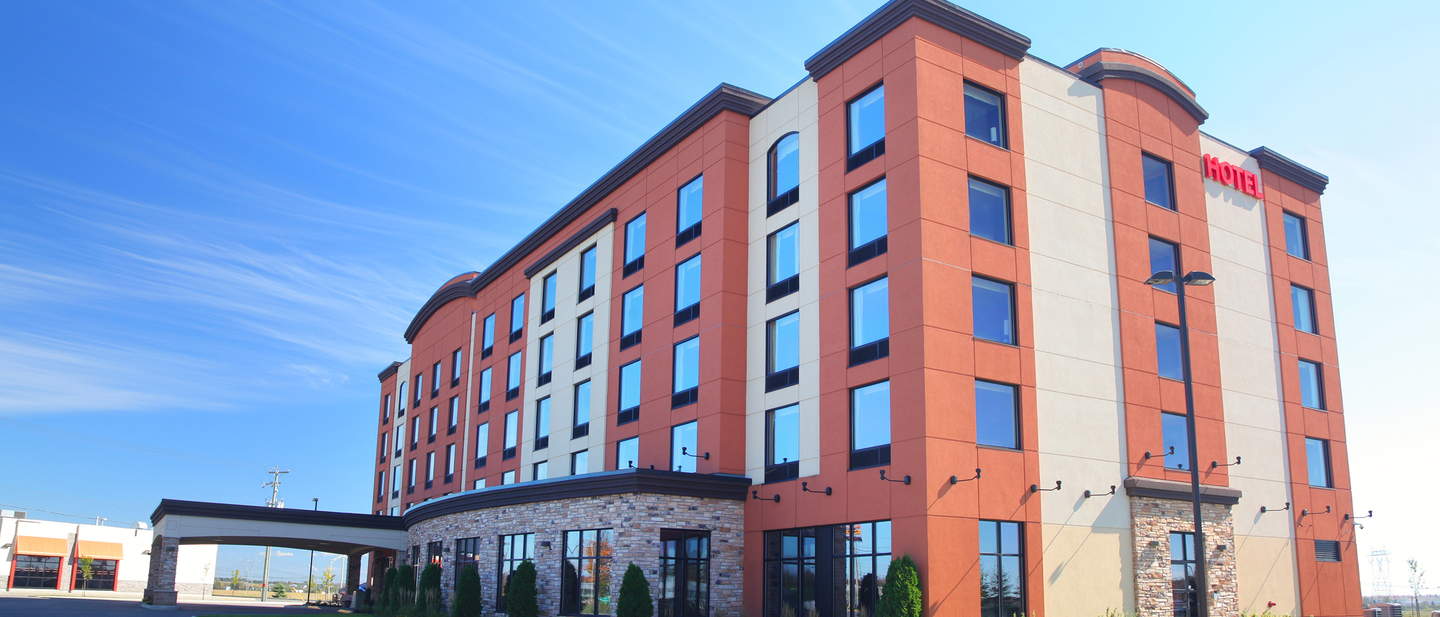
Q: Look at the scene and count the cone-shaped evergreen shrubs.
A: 7